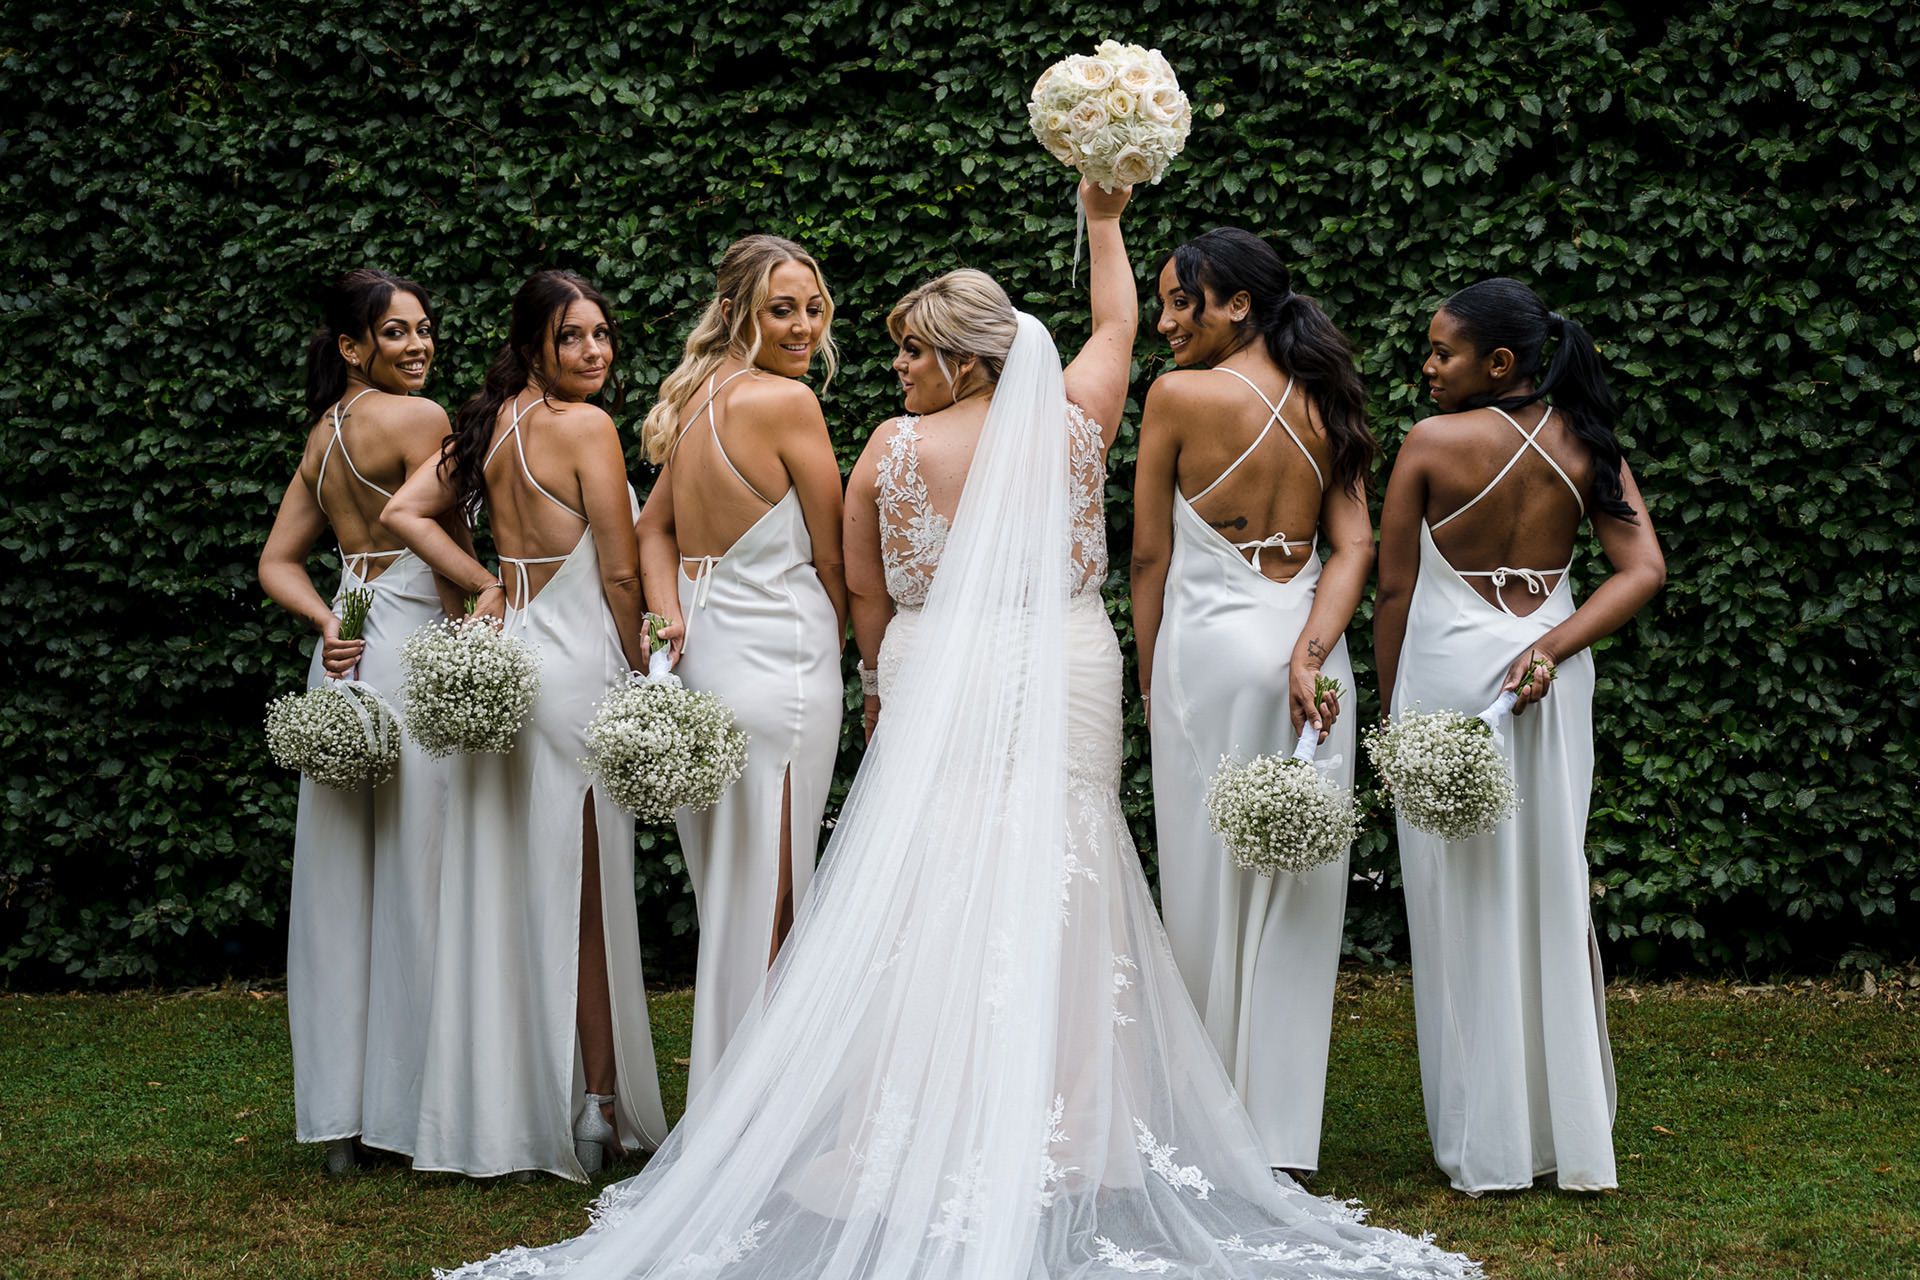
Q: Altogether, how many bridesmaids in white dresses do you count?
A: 5